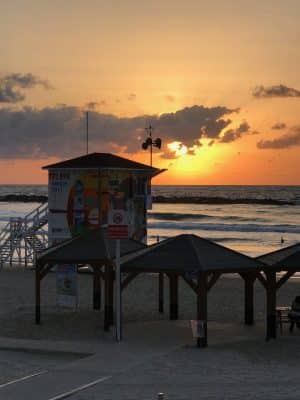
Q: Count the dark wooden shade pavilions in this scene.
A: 3